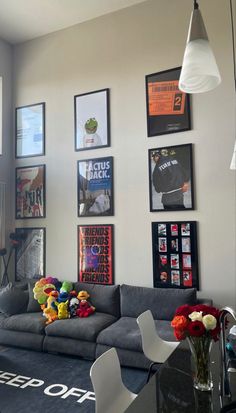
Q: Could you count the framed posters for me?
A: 9